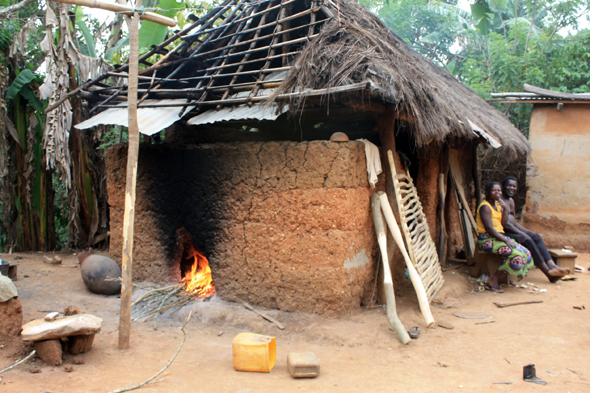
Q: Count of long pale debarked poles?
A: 2